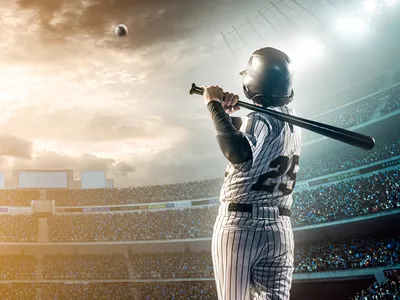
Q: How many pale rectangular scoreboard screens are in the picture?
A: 3